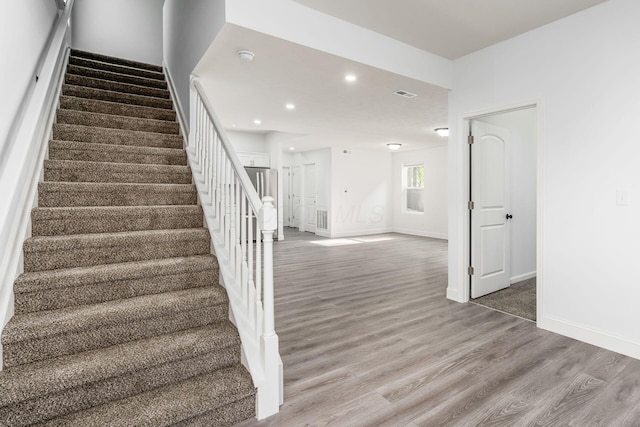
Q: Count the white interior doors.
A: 4